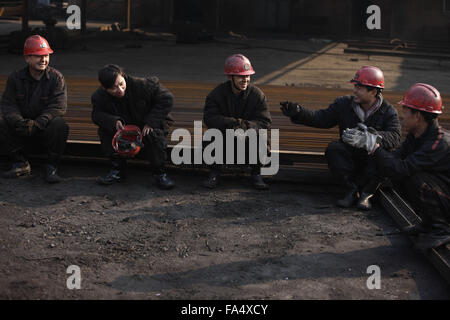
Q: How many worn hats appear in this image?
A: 4